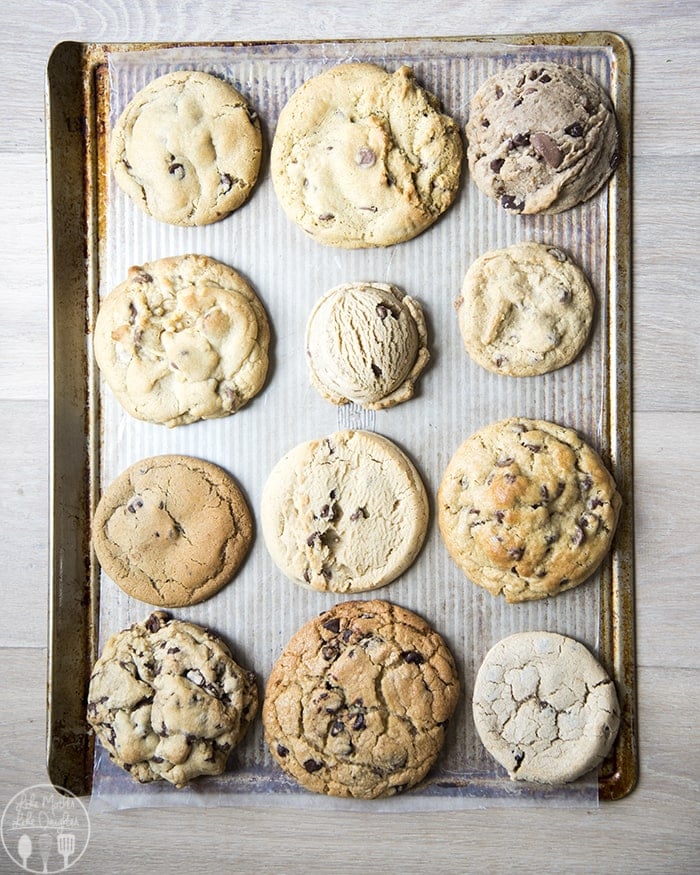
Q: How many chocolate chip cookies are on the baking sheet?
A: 12